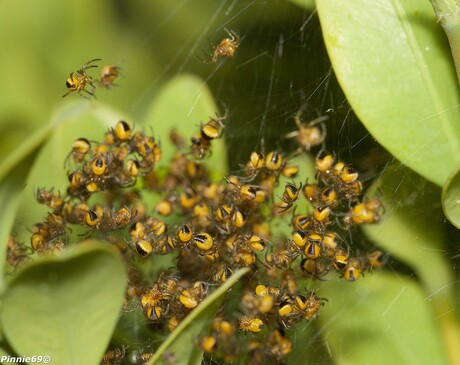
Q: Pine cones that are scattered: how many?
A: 0